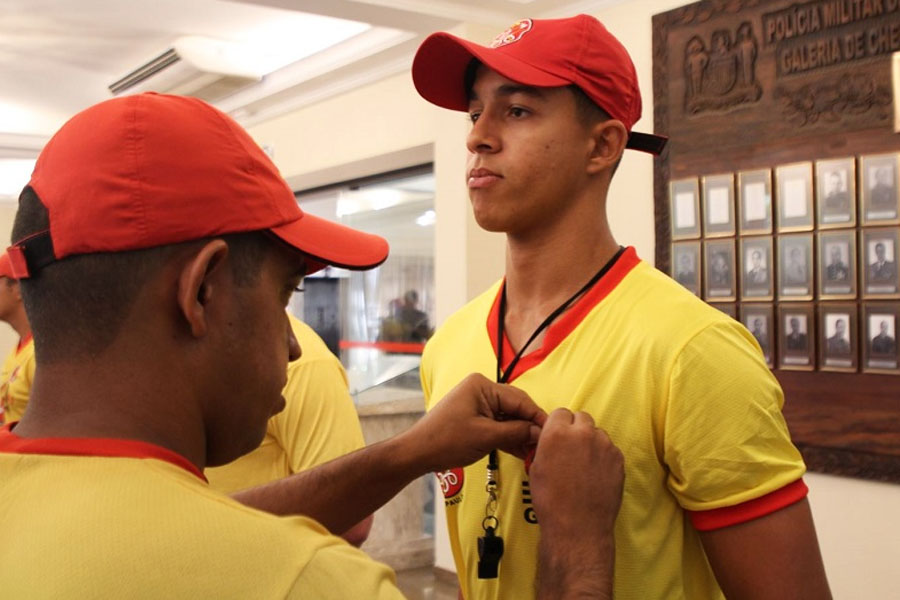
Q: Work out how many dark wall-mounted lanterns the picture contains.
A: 0